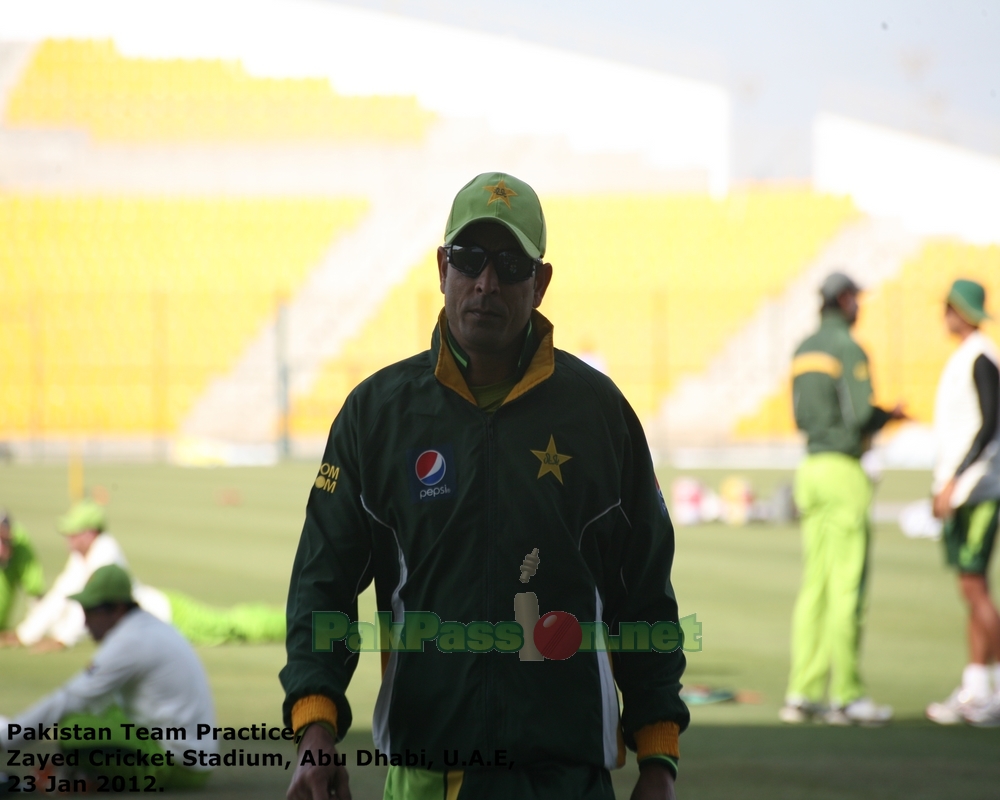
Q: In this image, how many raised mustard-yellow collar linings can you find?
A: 1